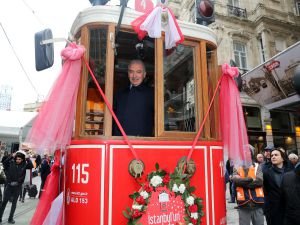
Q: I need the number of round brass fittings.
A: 2